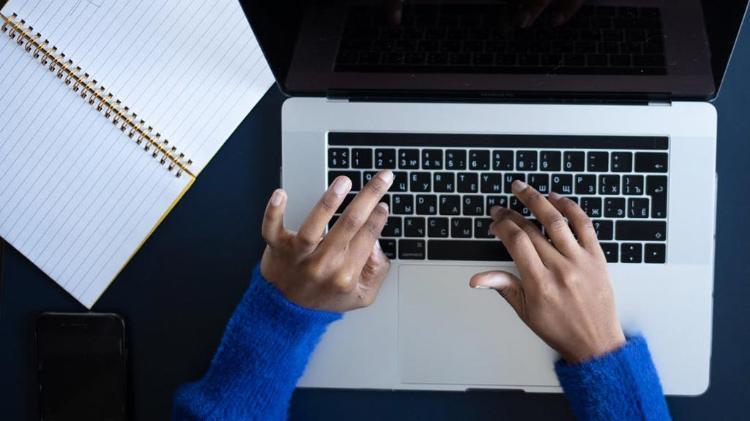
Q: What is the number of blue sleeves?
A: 2